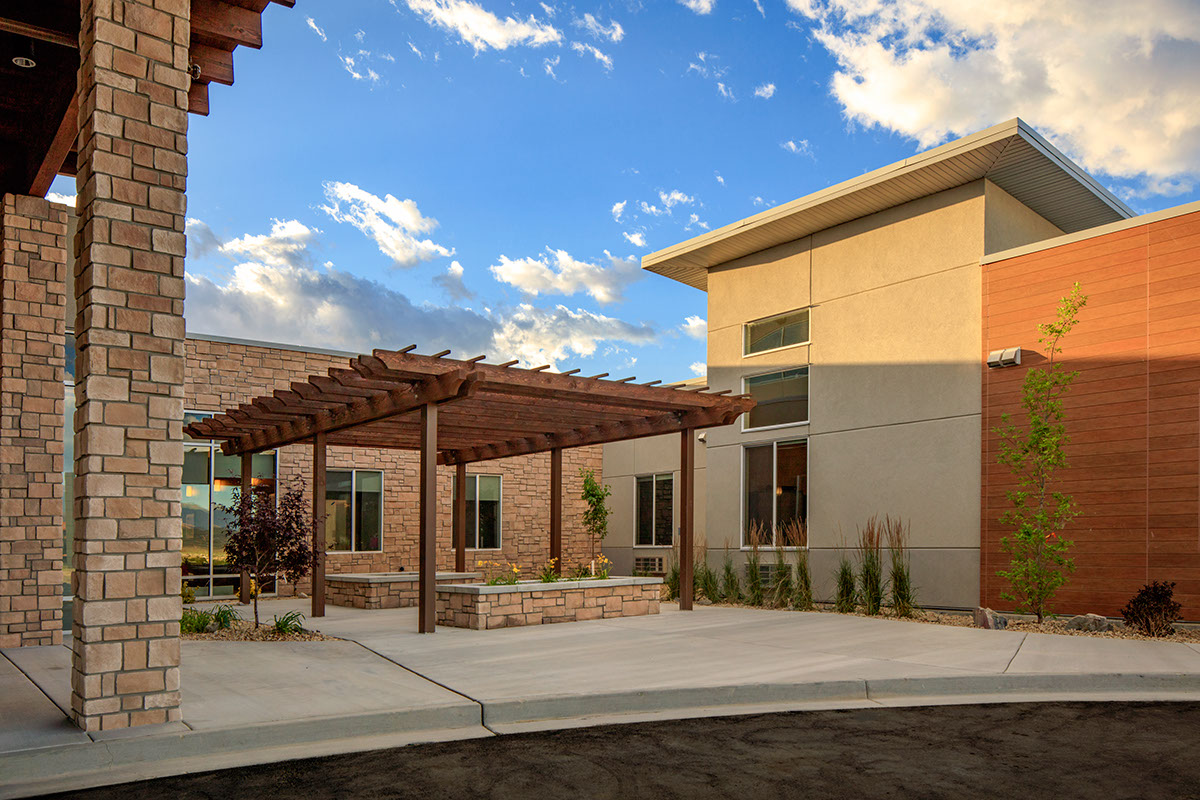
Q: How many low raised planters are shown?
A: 2